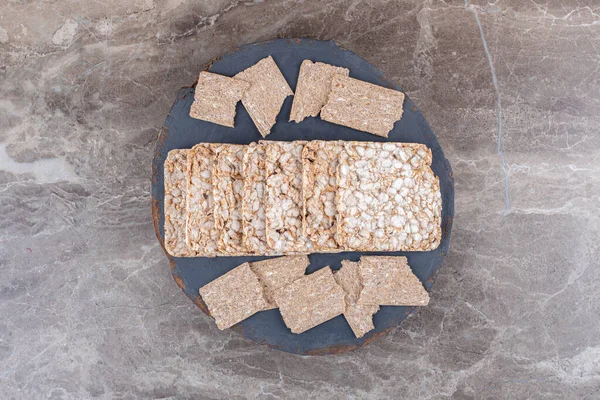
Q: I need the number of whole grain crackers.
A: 9